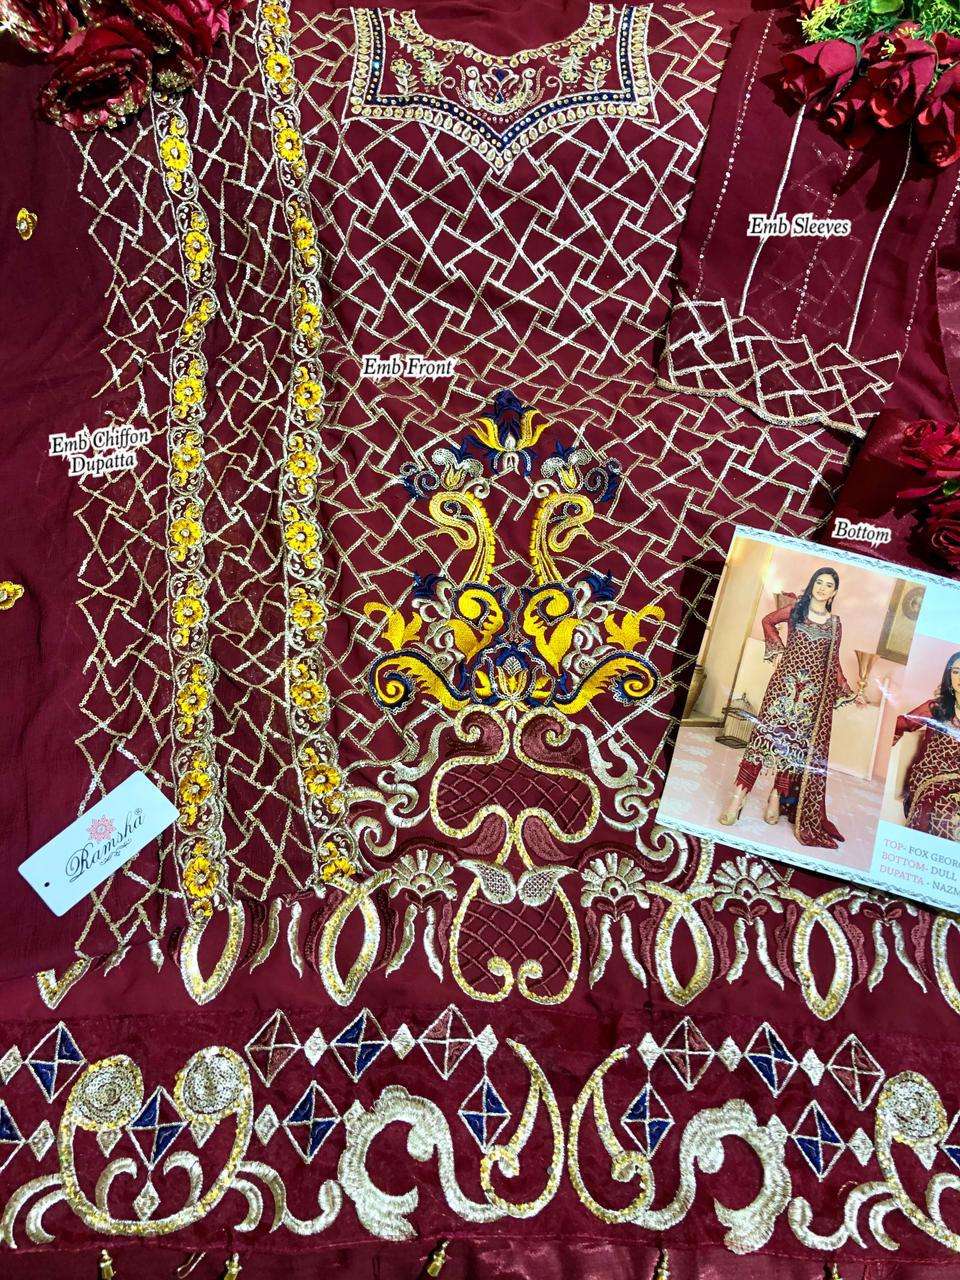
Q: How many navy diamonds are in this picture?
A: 10